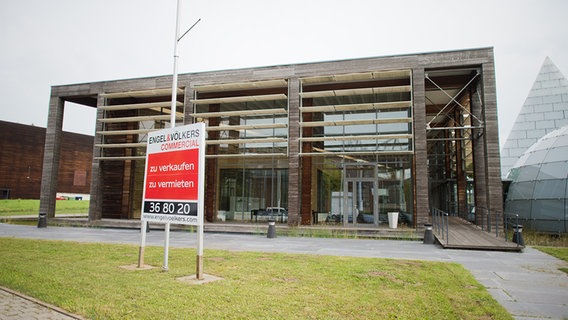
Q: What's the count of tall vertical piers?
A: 6